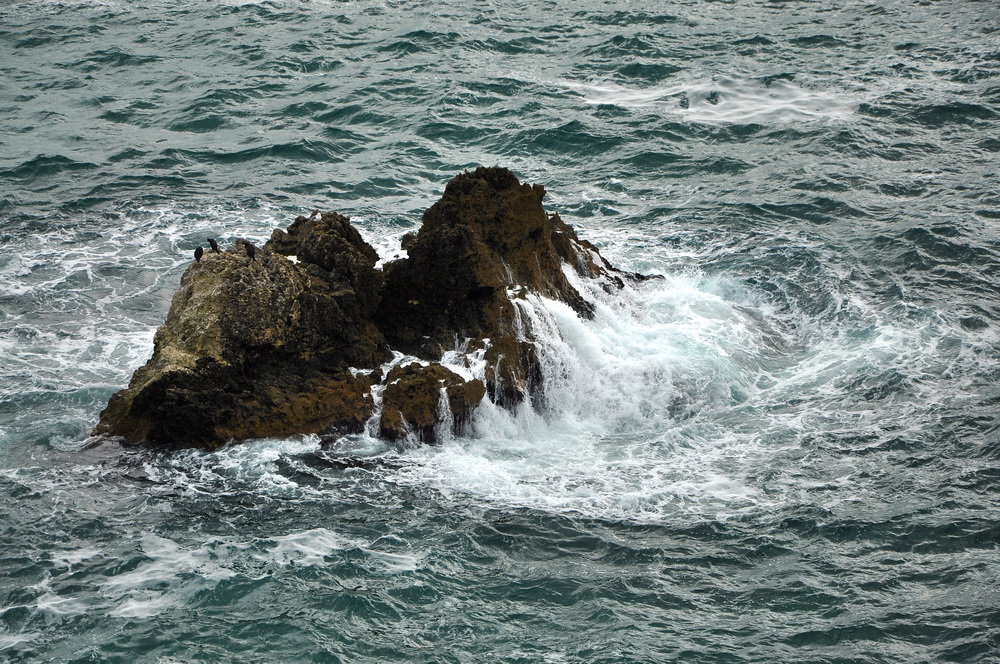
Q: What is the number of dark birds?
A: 3